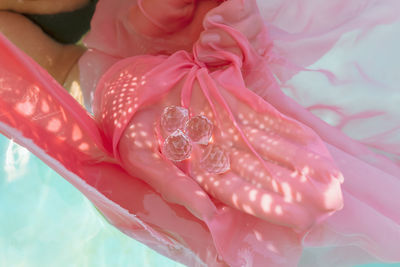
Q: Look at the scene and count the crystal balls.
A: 4